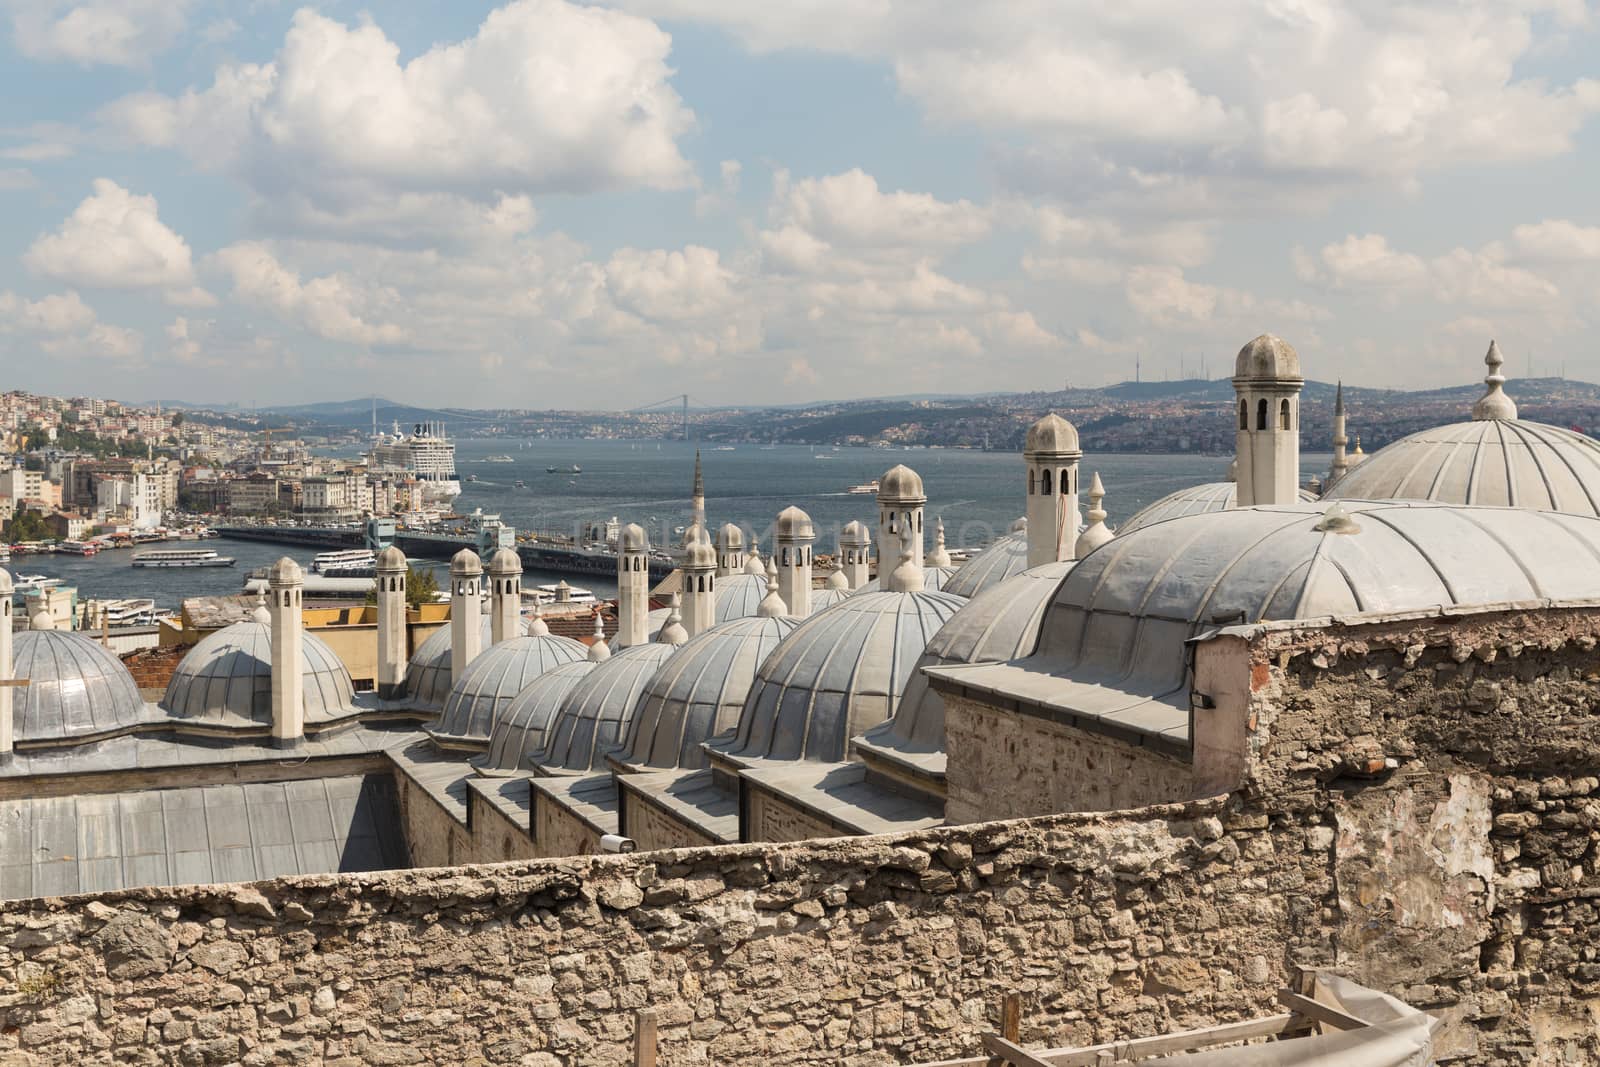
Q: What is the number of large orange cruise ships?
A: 0